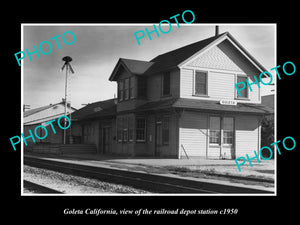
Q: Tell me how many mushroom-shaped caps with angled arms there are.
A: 1